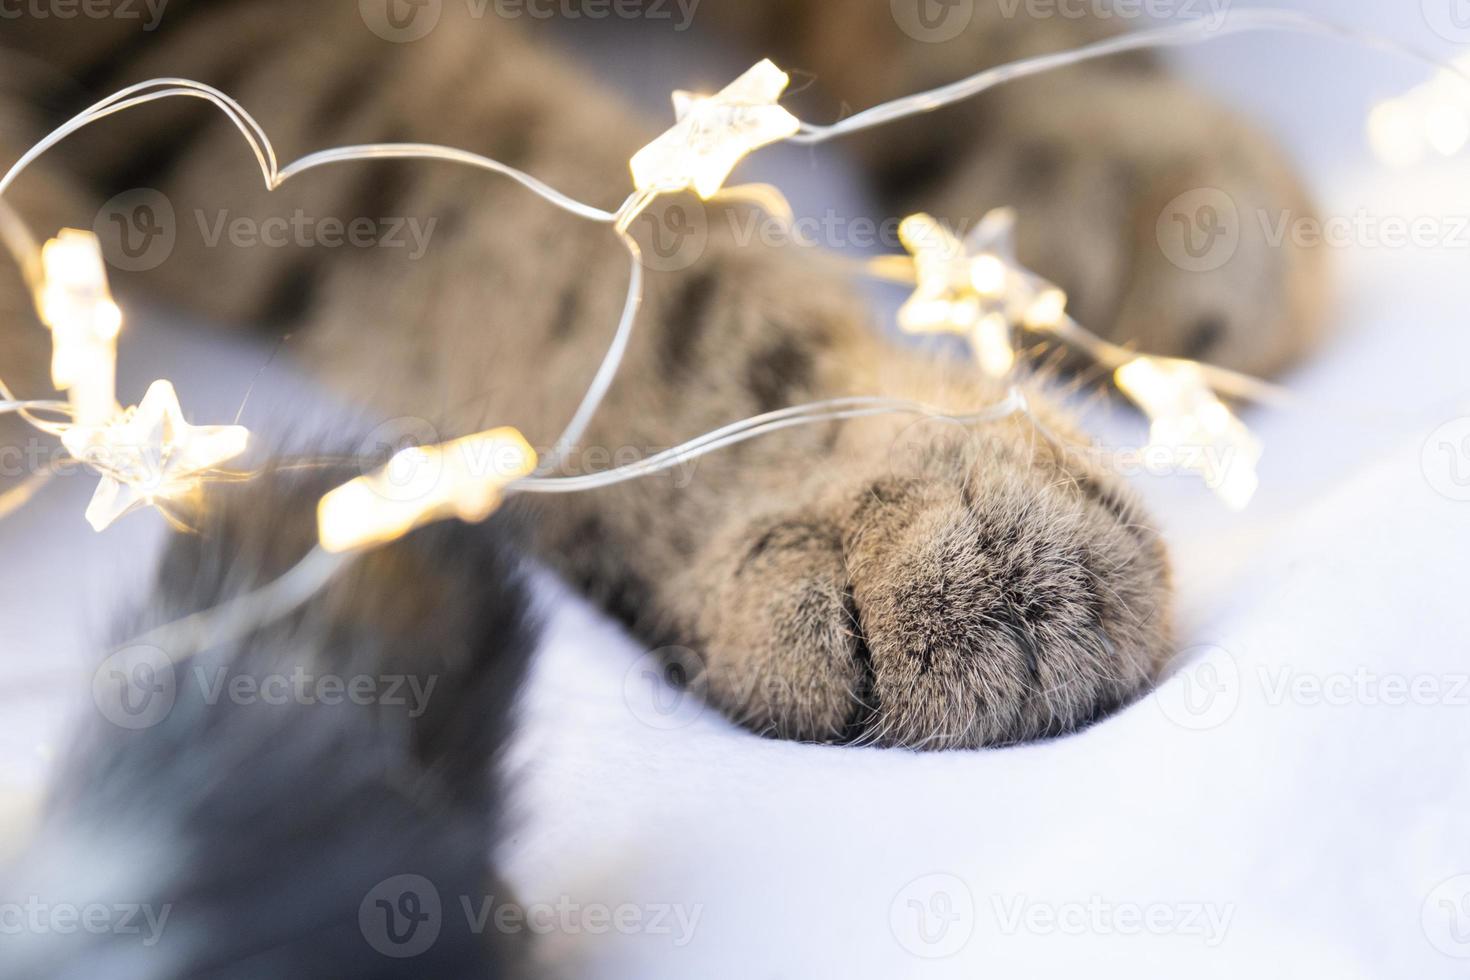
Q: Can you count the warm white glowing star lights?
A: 7